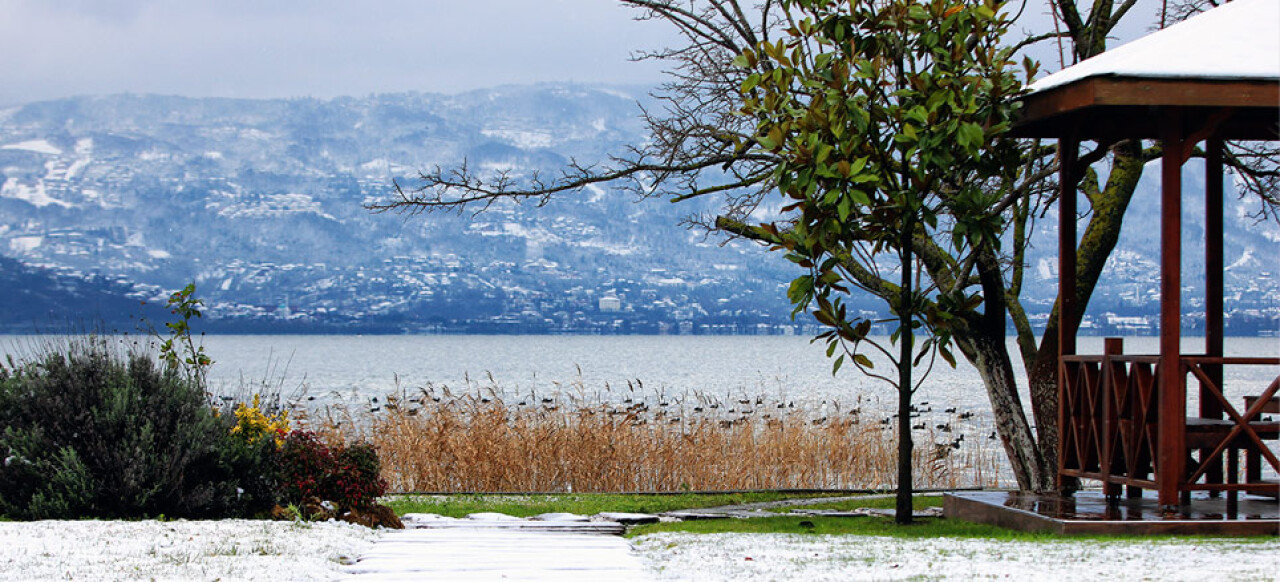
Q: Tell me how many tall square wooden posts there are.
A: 3